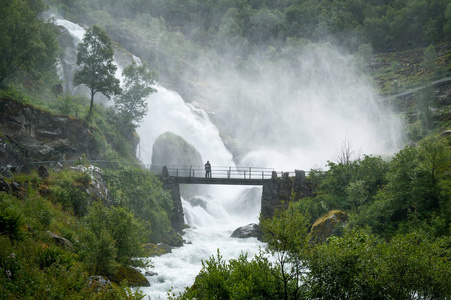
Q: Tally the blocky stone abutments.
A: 2